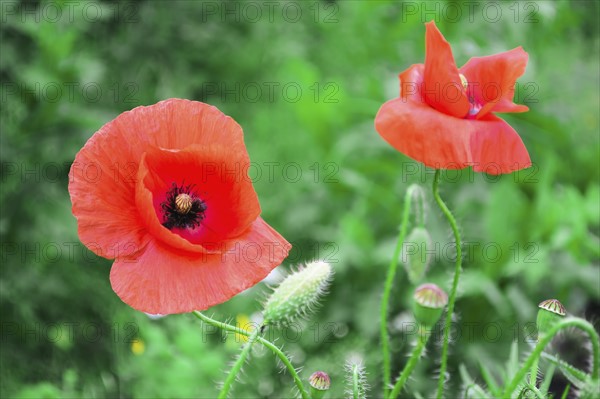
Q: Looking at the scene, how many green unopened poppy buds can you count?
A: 2